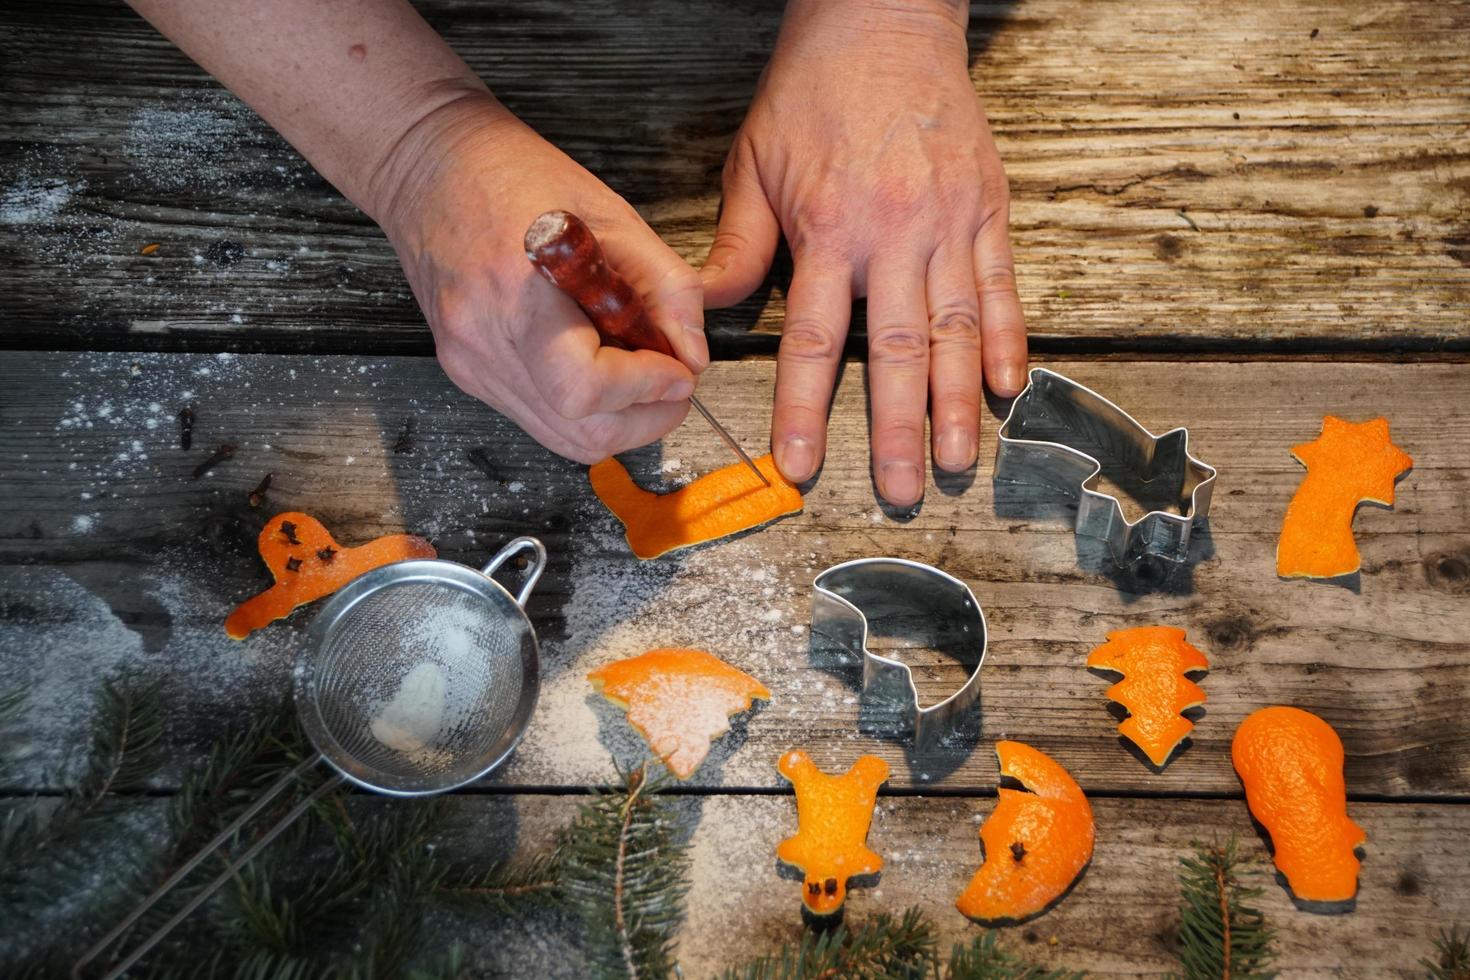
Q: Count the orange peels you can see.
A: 8